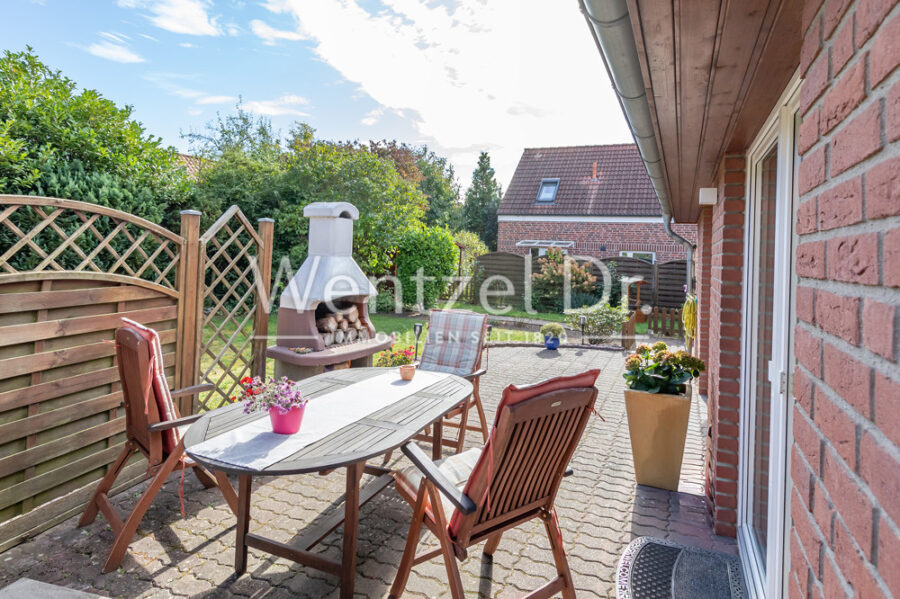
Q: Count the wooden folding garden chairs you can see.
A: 3